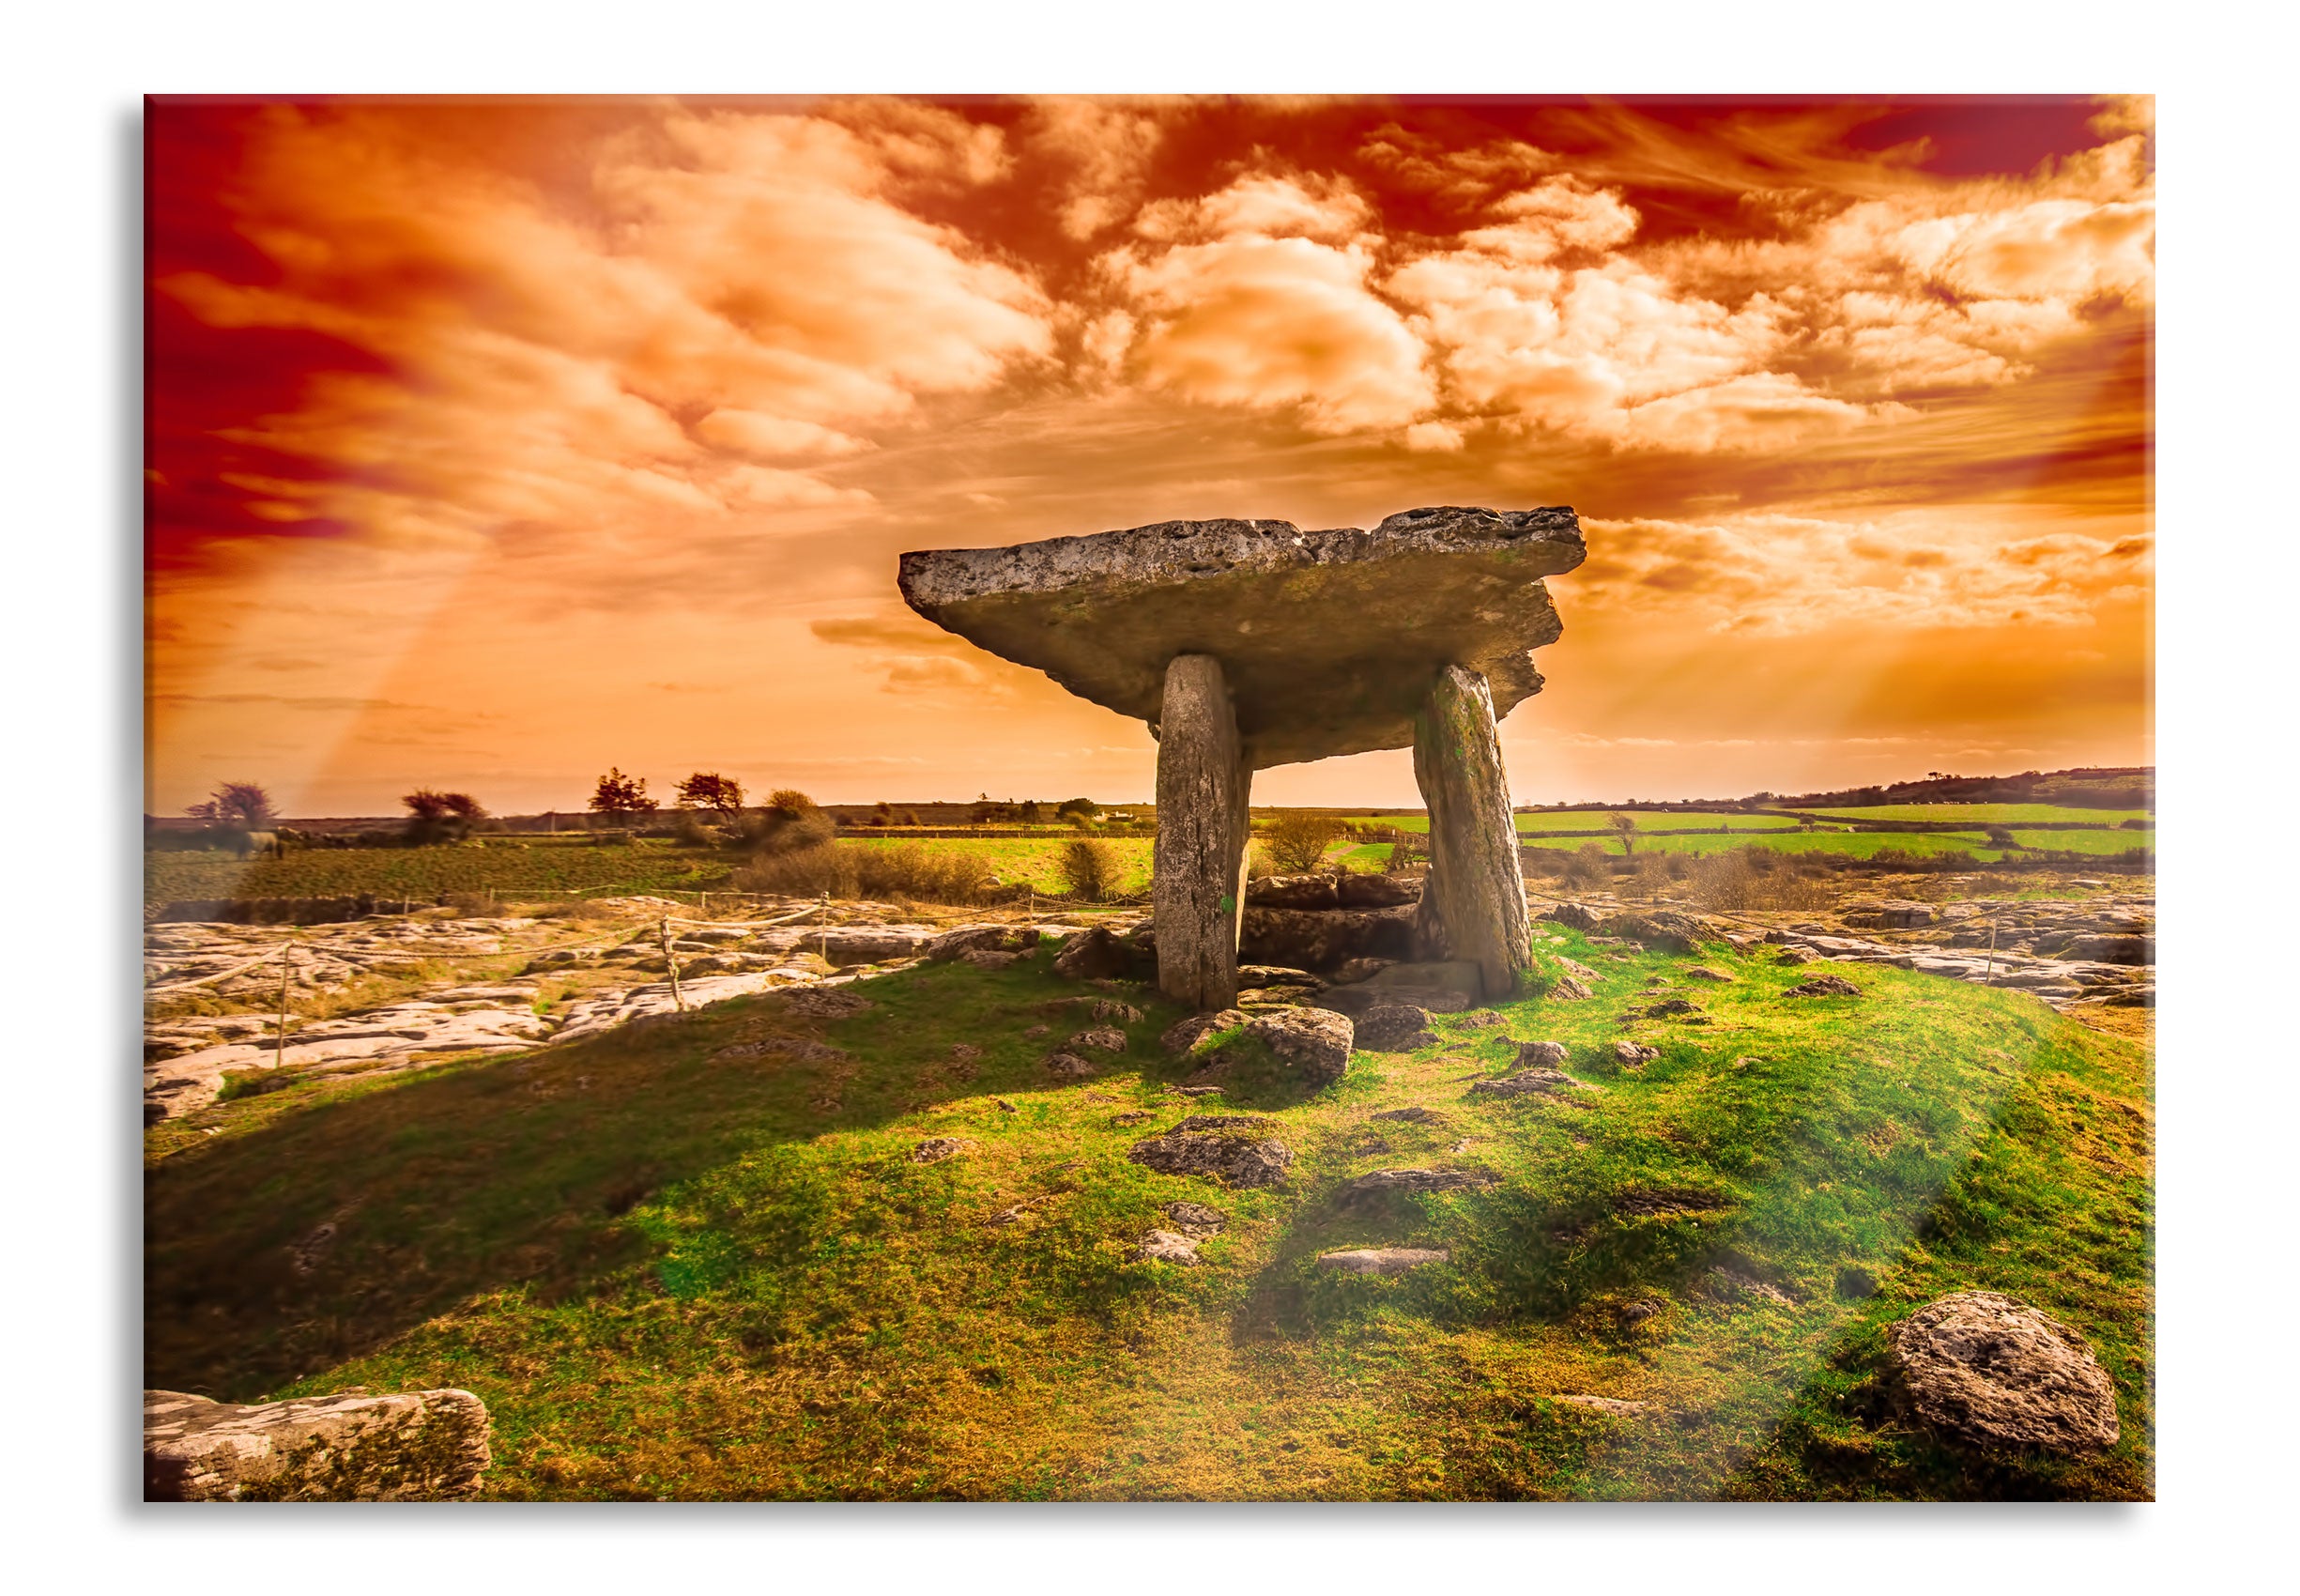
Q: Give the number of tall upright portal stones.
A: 2